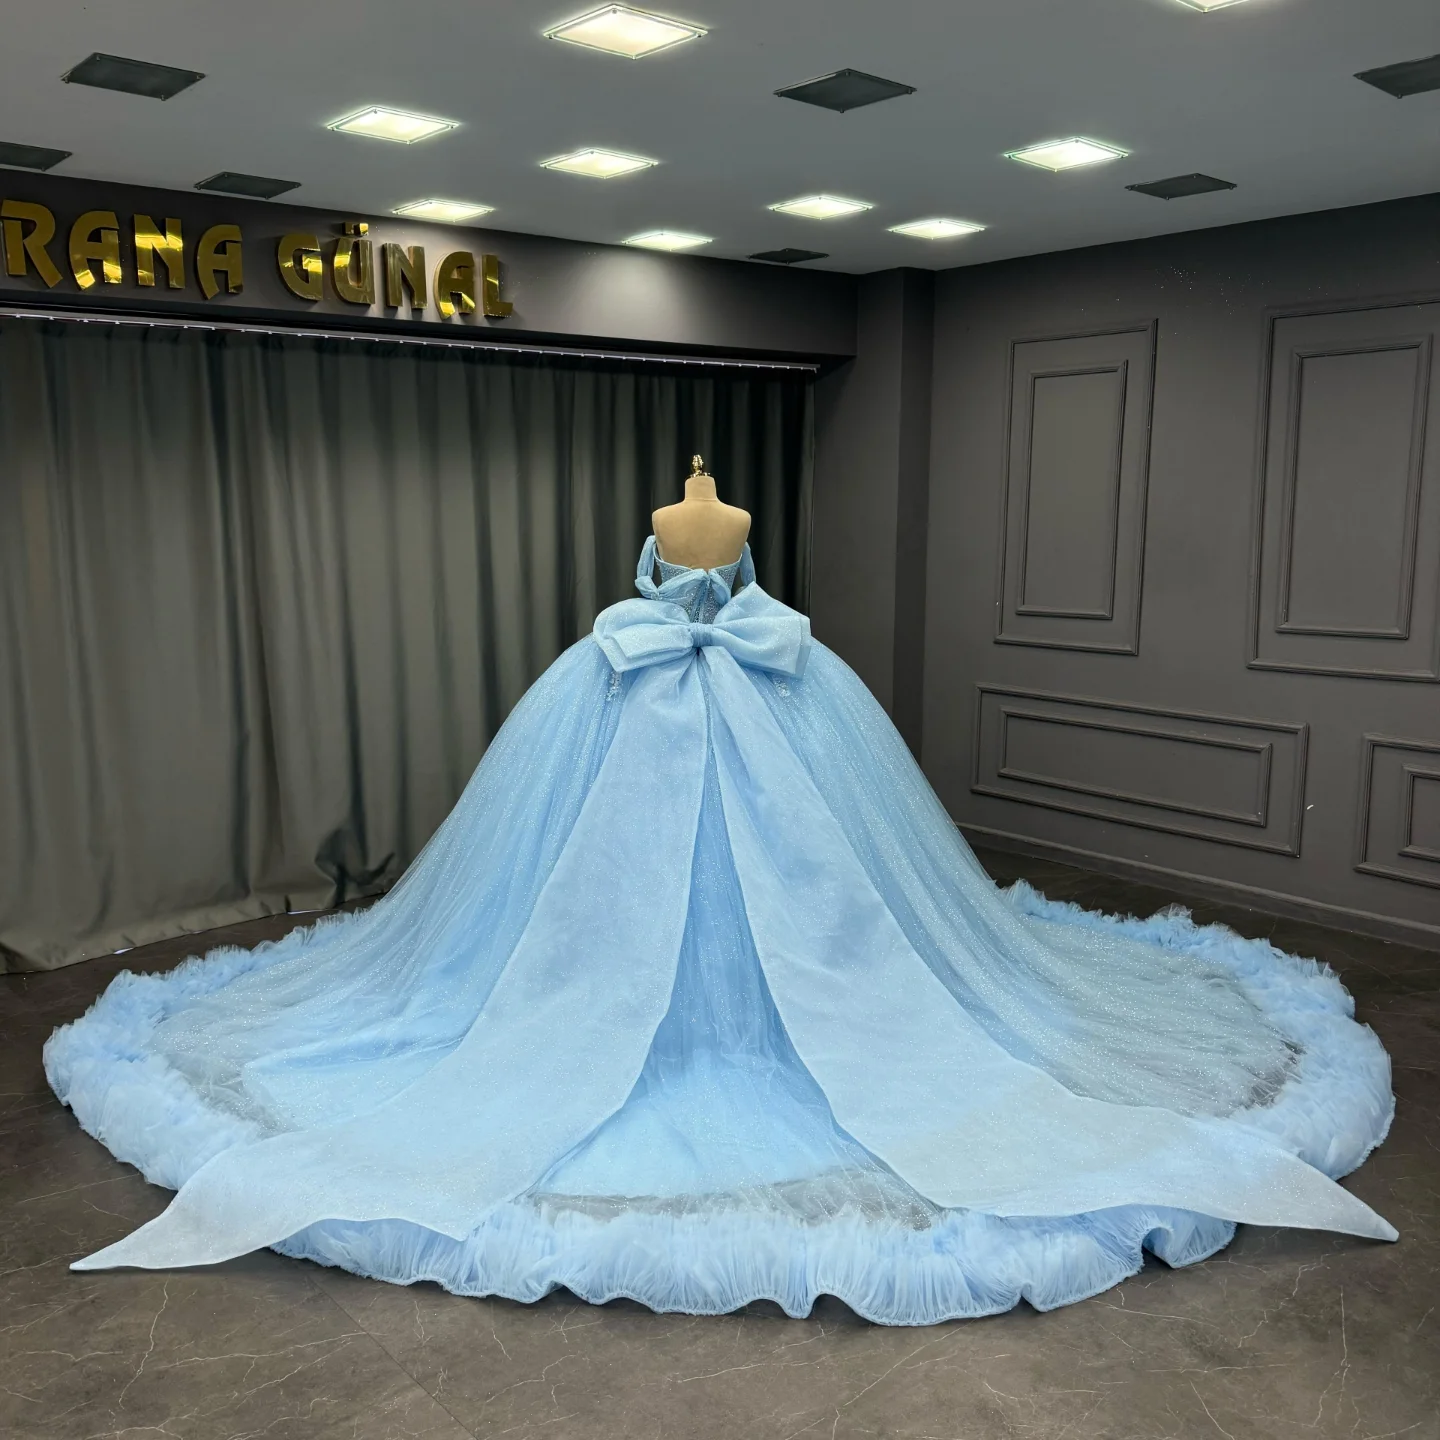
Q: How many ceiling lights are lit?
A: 9